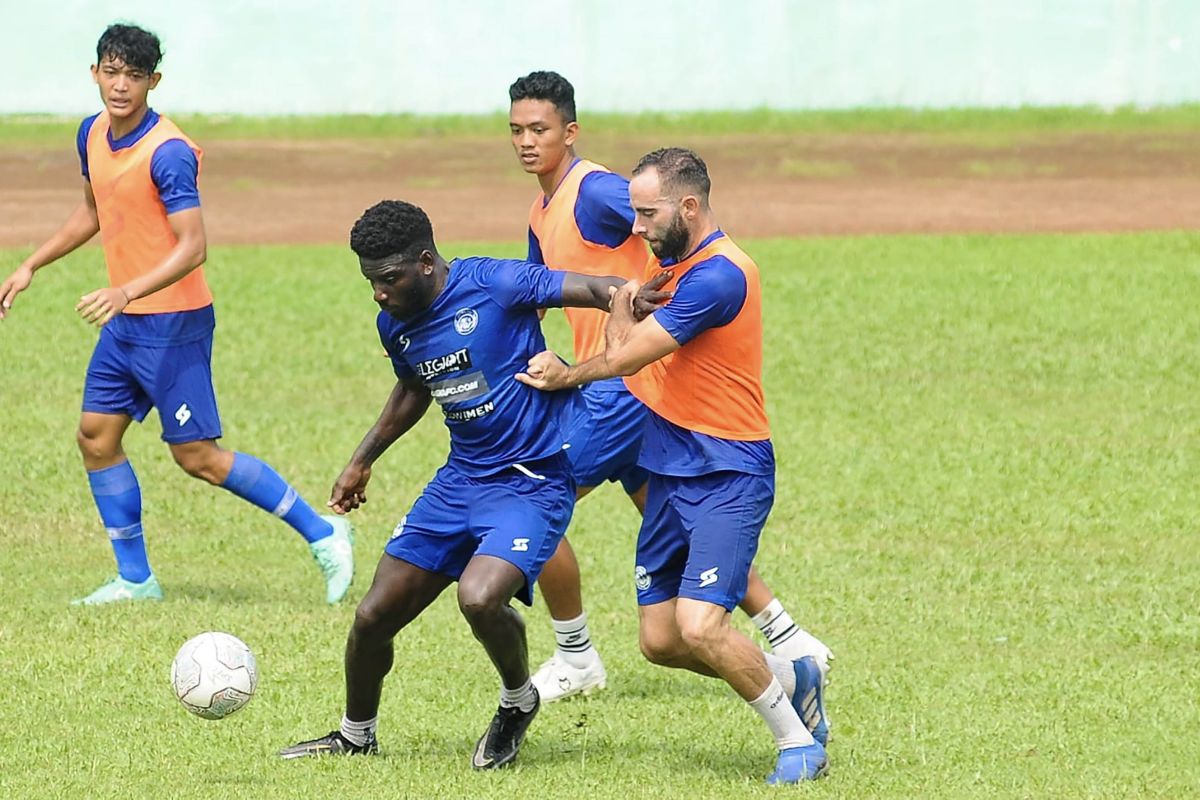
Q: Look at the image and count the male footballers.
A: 4